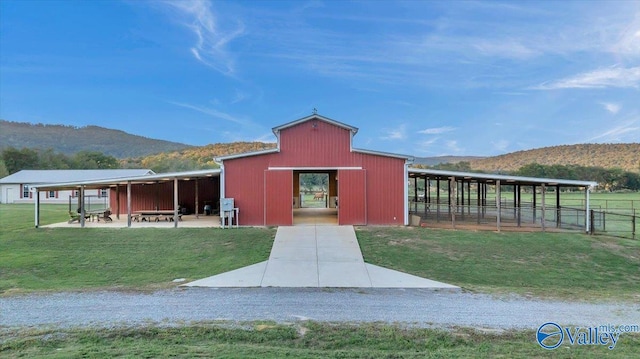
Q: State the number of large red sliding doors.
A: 2